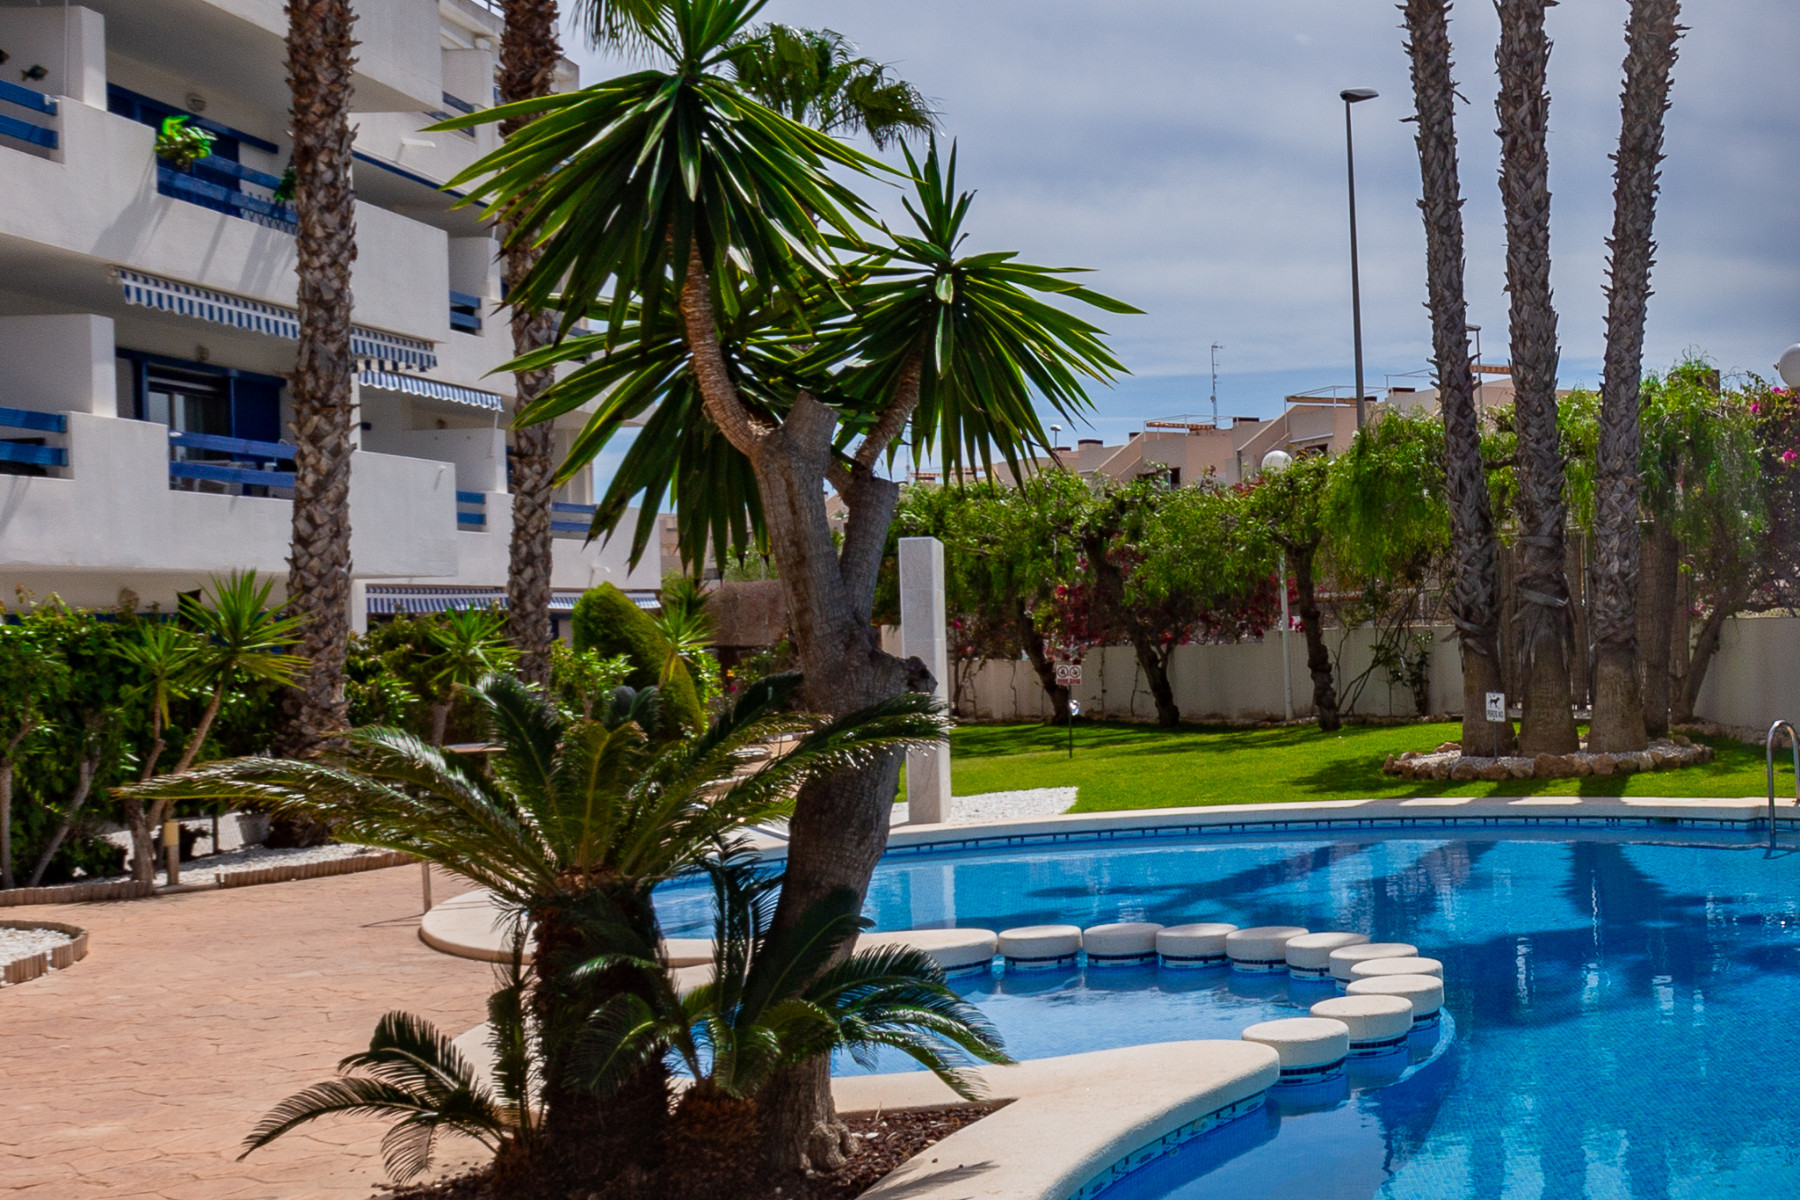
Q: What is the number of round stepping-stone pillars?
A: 10